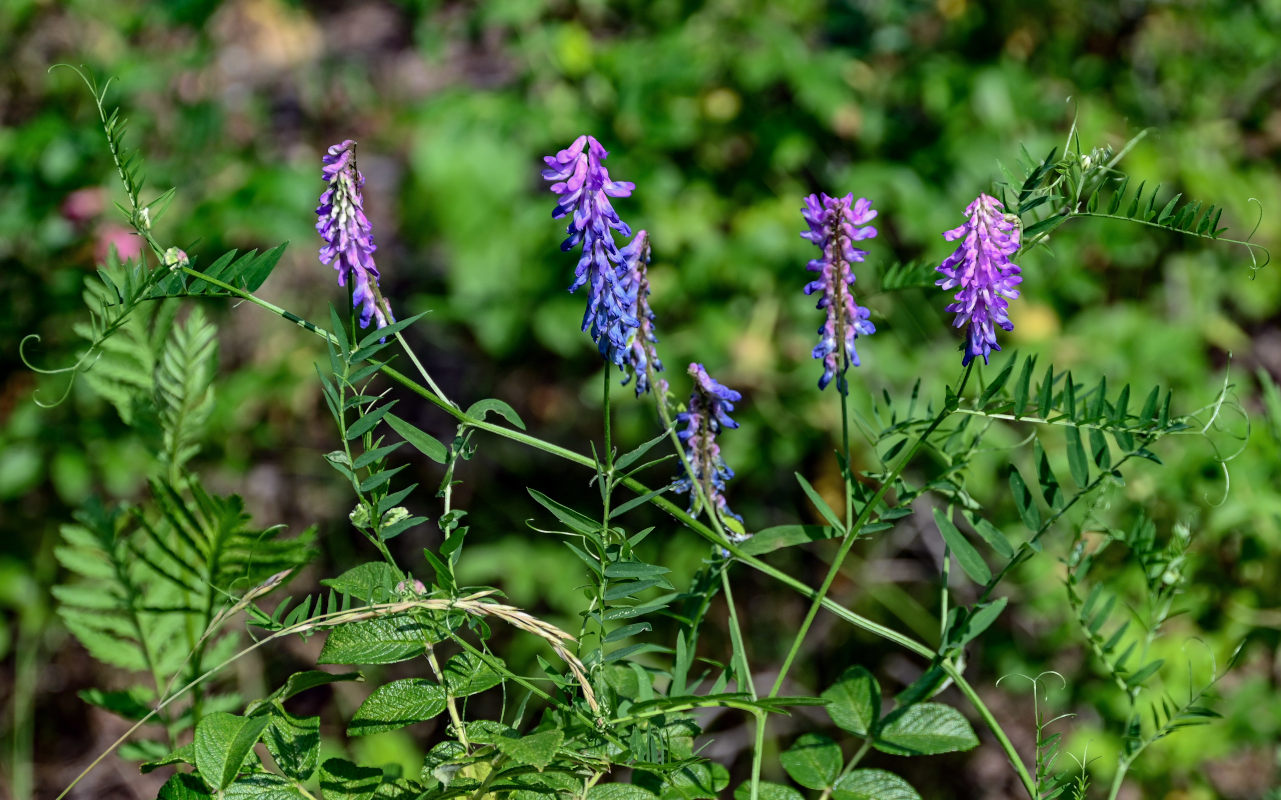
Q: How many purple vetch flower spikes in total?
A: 6